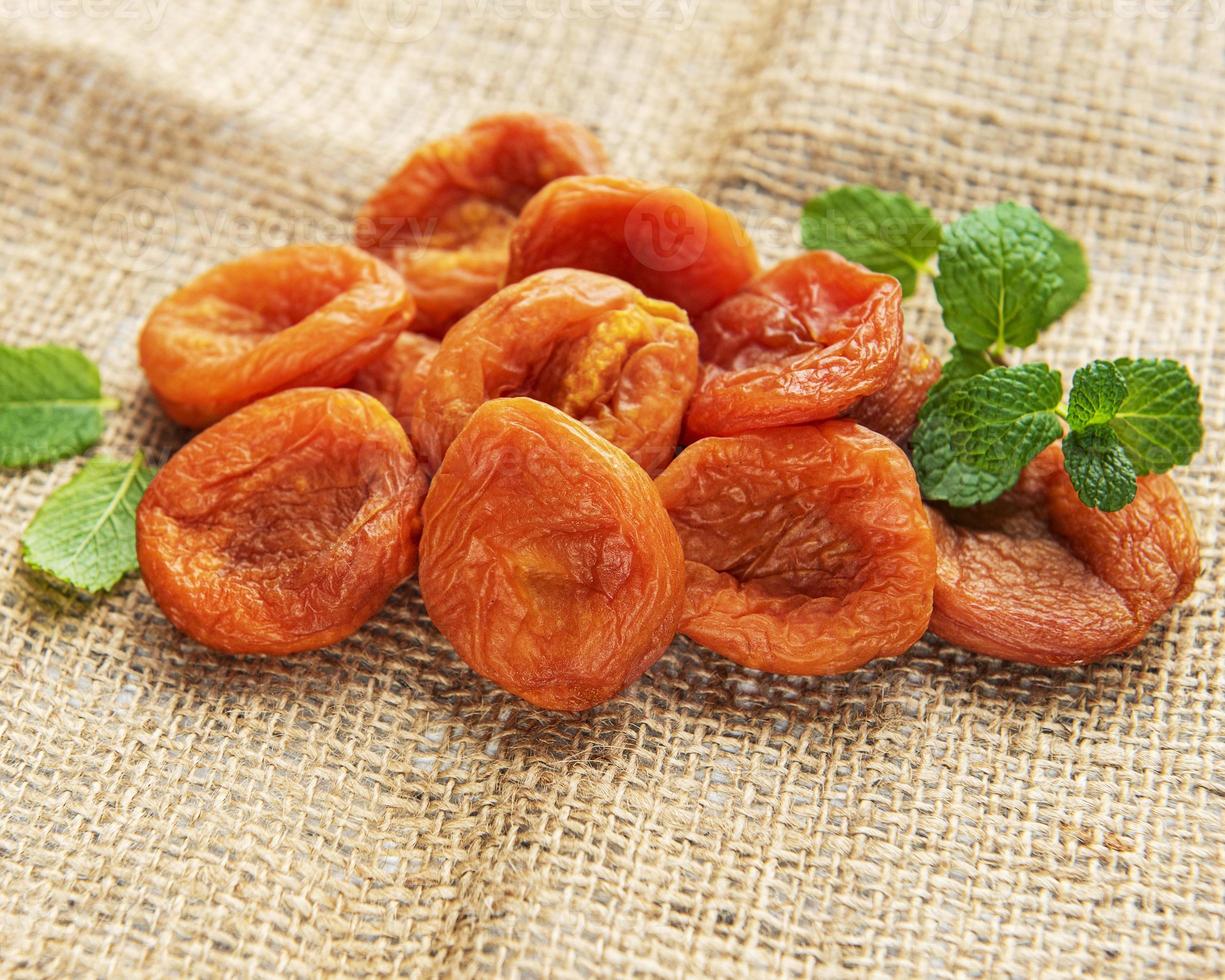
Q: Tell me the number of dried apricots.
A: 11